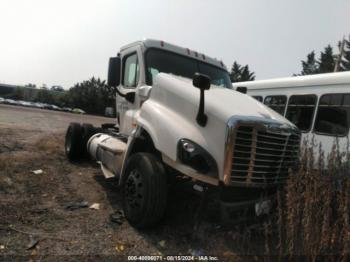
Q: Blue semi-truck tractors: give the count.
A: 0